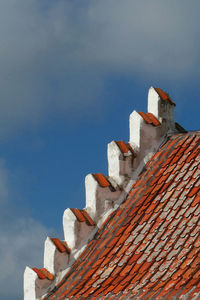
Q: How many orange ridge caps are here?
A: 7